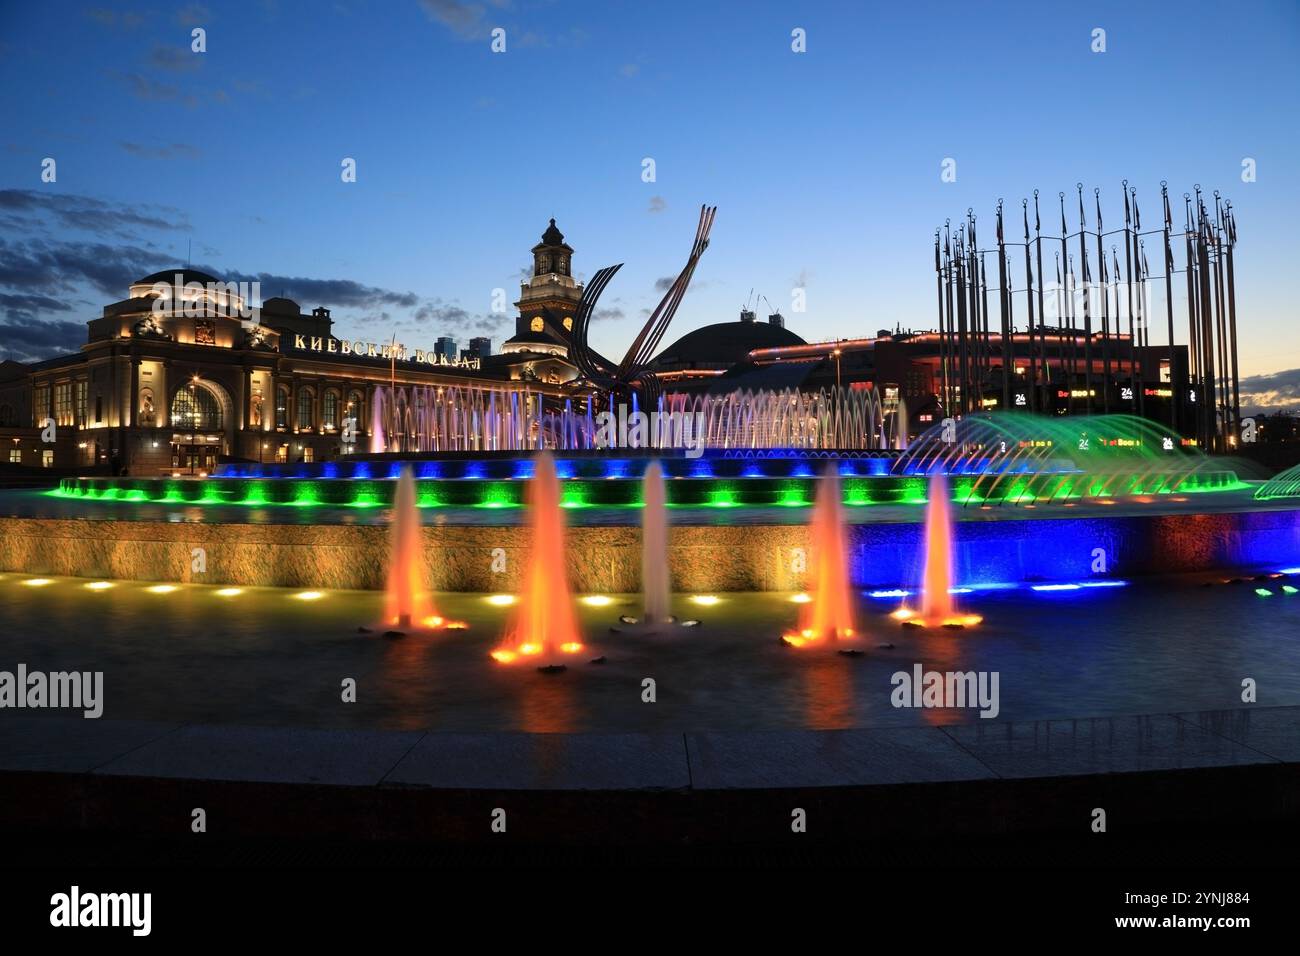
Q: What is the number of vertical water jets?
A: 5